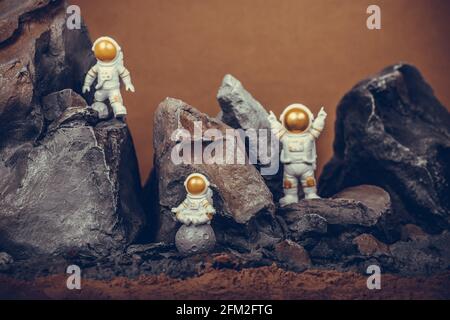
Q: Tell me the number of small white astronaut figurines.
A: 3